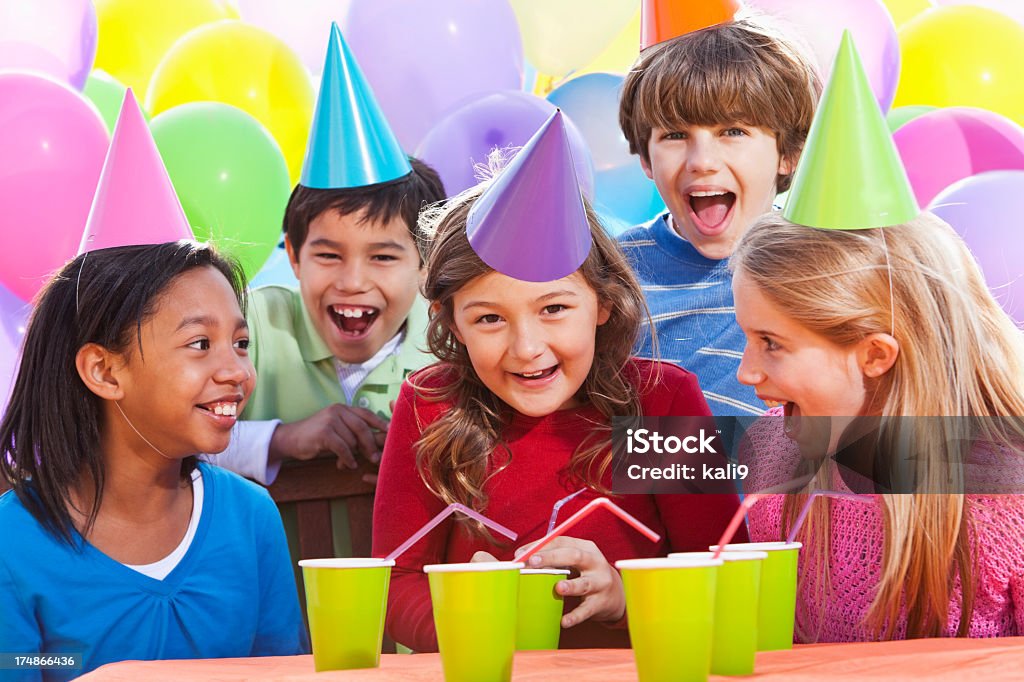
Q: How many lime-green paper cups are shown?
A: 6